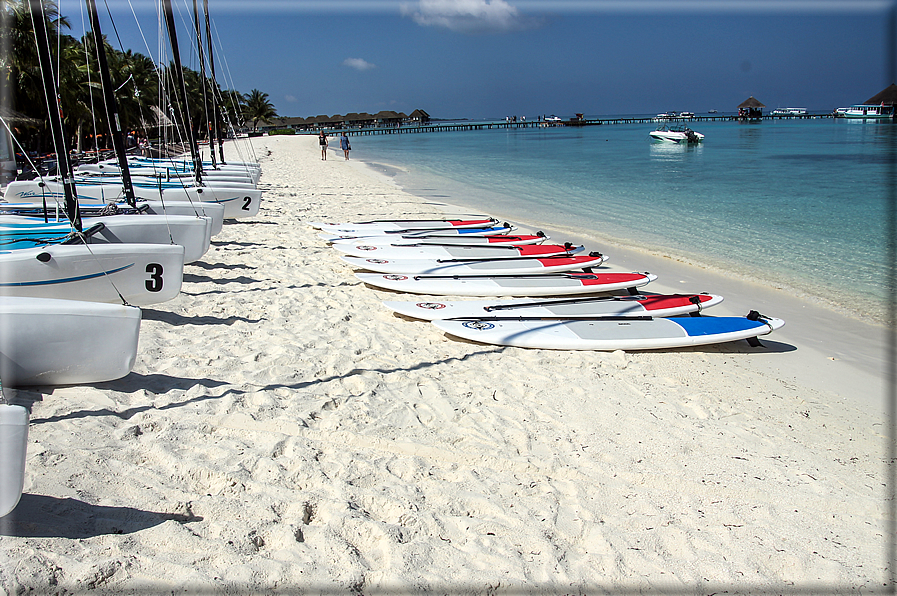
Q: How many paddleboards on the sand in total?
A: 8